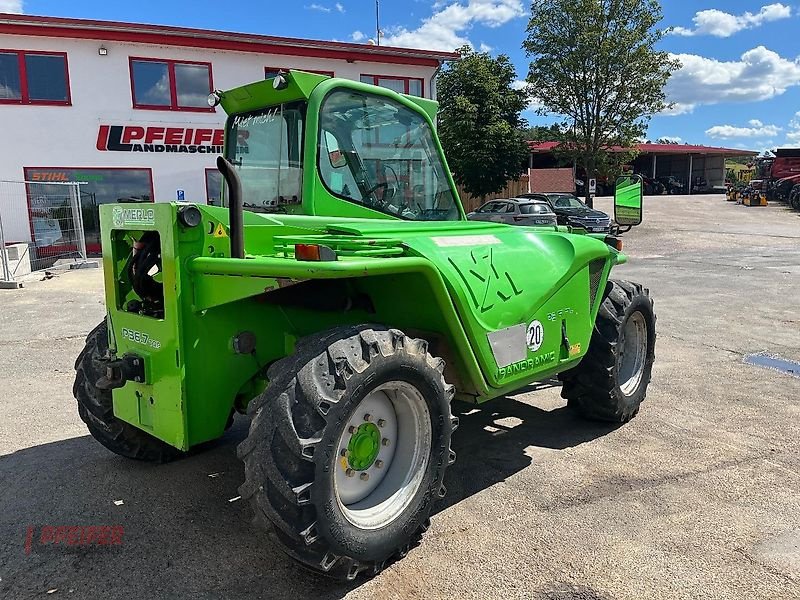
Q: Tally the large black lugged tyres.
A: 3